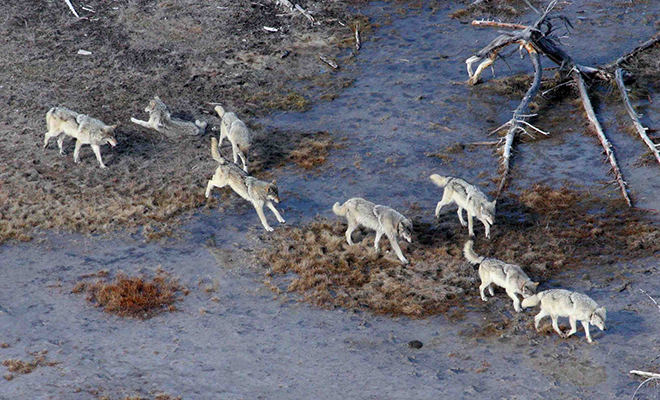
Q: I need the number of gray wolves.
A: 8